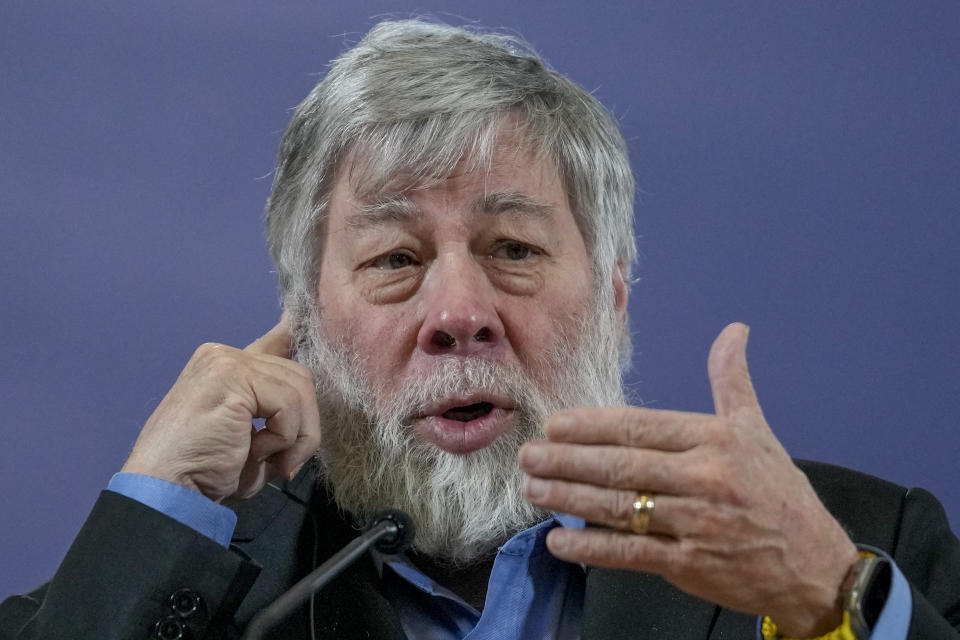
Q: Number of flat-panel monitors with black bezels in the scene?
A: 0